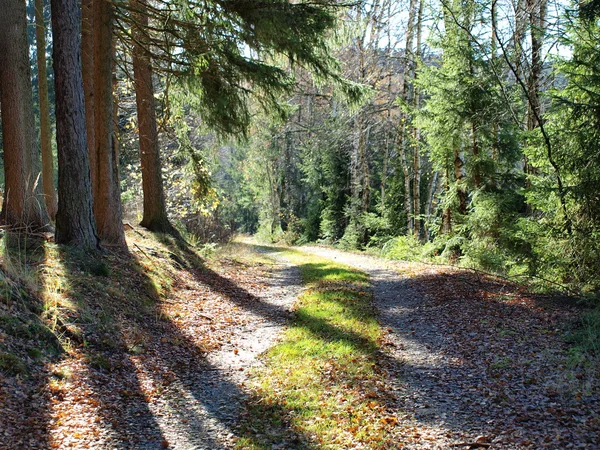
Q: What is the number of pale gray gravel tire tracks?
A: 2